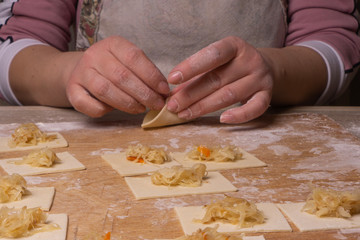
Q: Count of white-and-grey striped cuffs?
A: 2